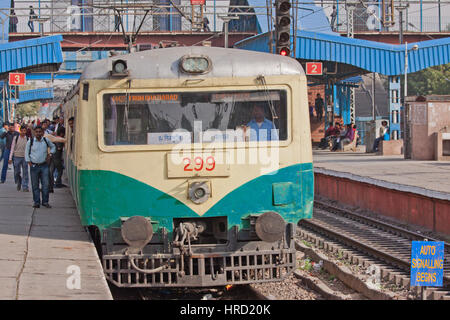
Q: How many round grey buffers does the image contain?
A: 2